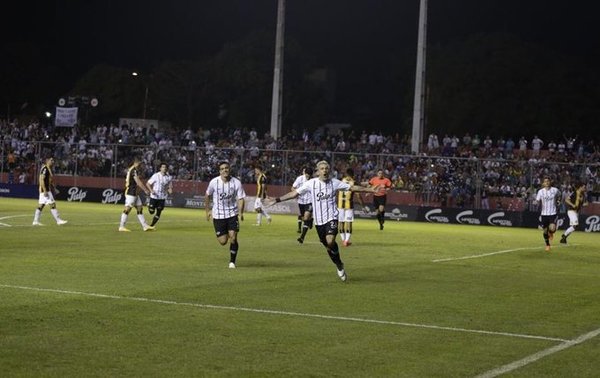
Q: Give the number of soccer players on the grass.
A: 10